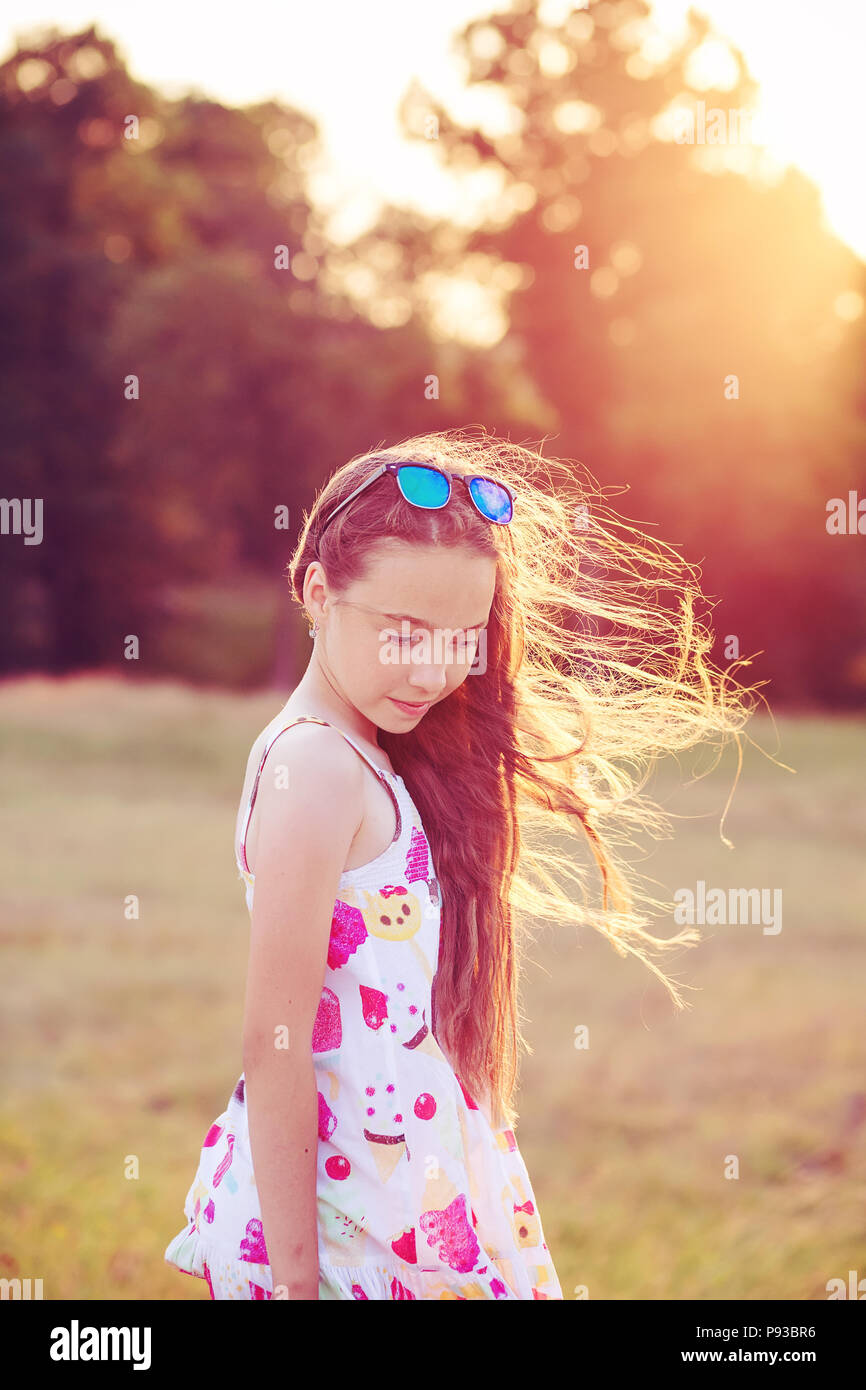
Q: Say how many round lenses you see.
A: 2